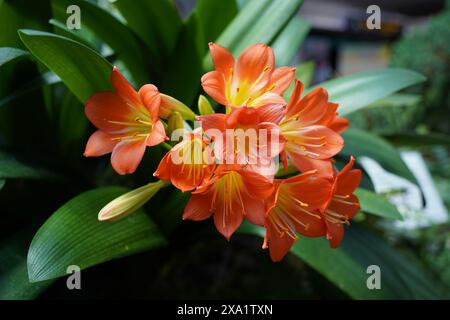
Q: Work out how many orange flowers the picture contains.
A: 8